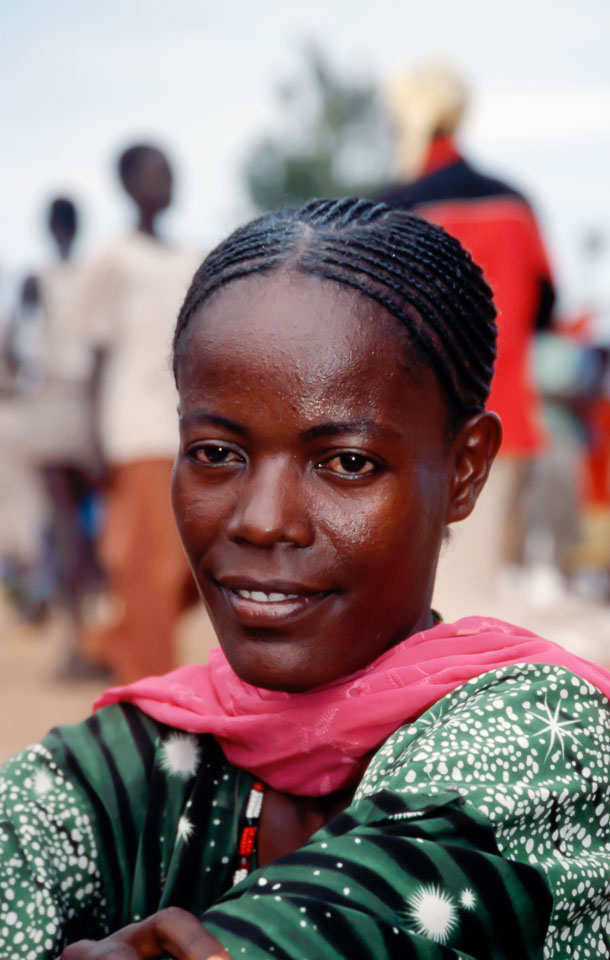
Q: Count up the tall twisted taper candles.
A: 0